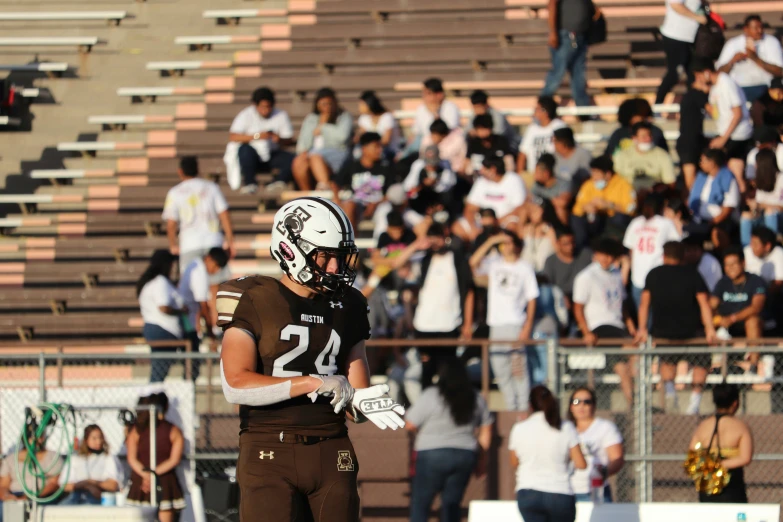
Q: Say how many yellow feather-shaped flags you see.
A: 0